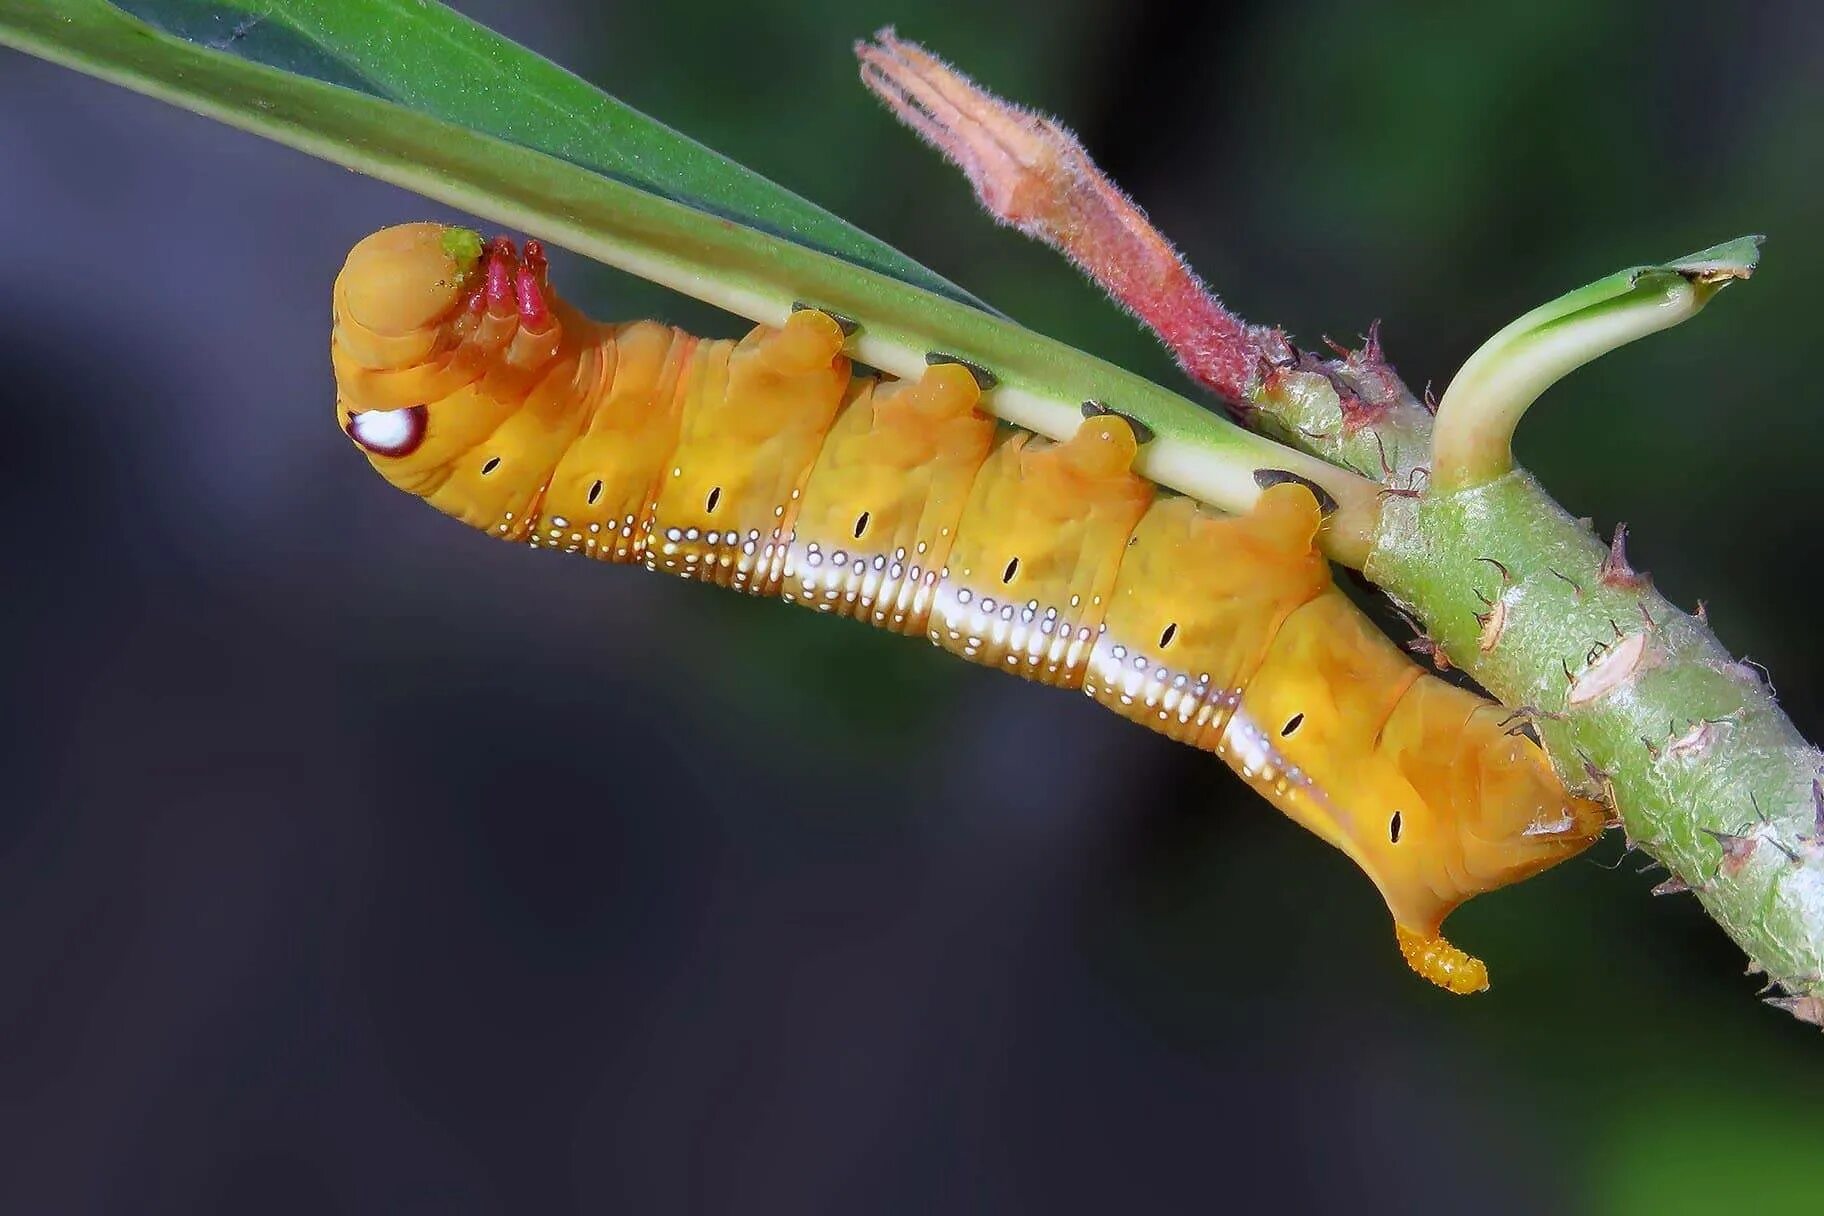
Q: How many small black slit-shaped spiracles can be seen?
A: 8